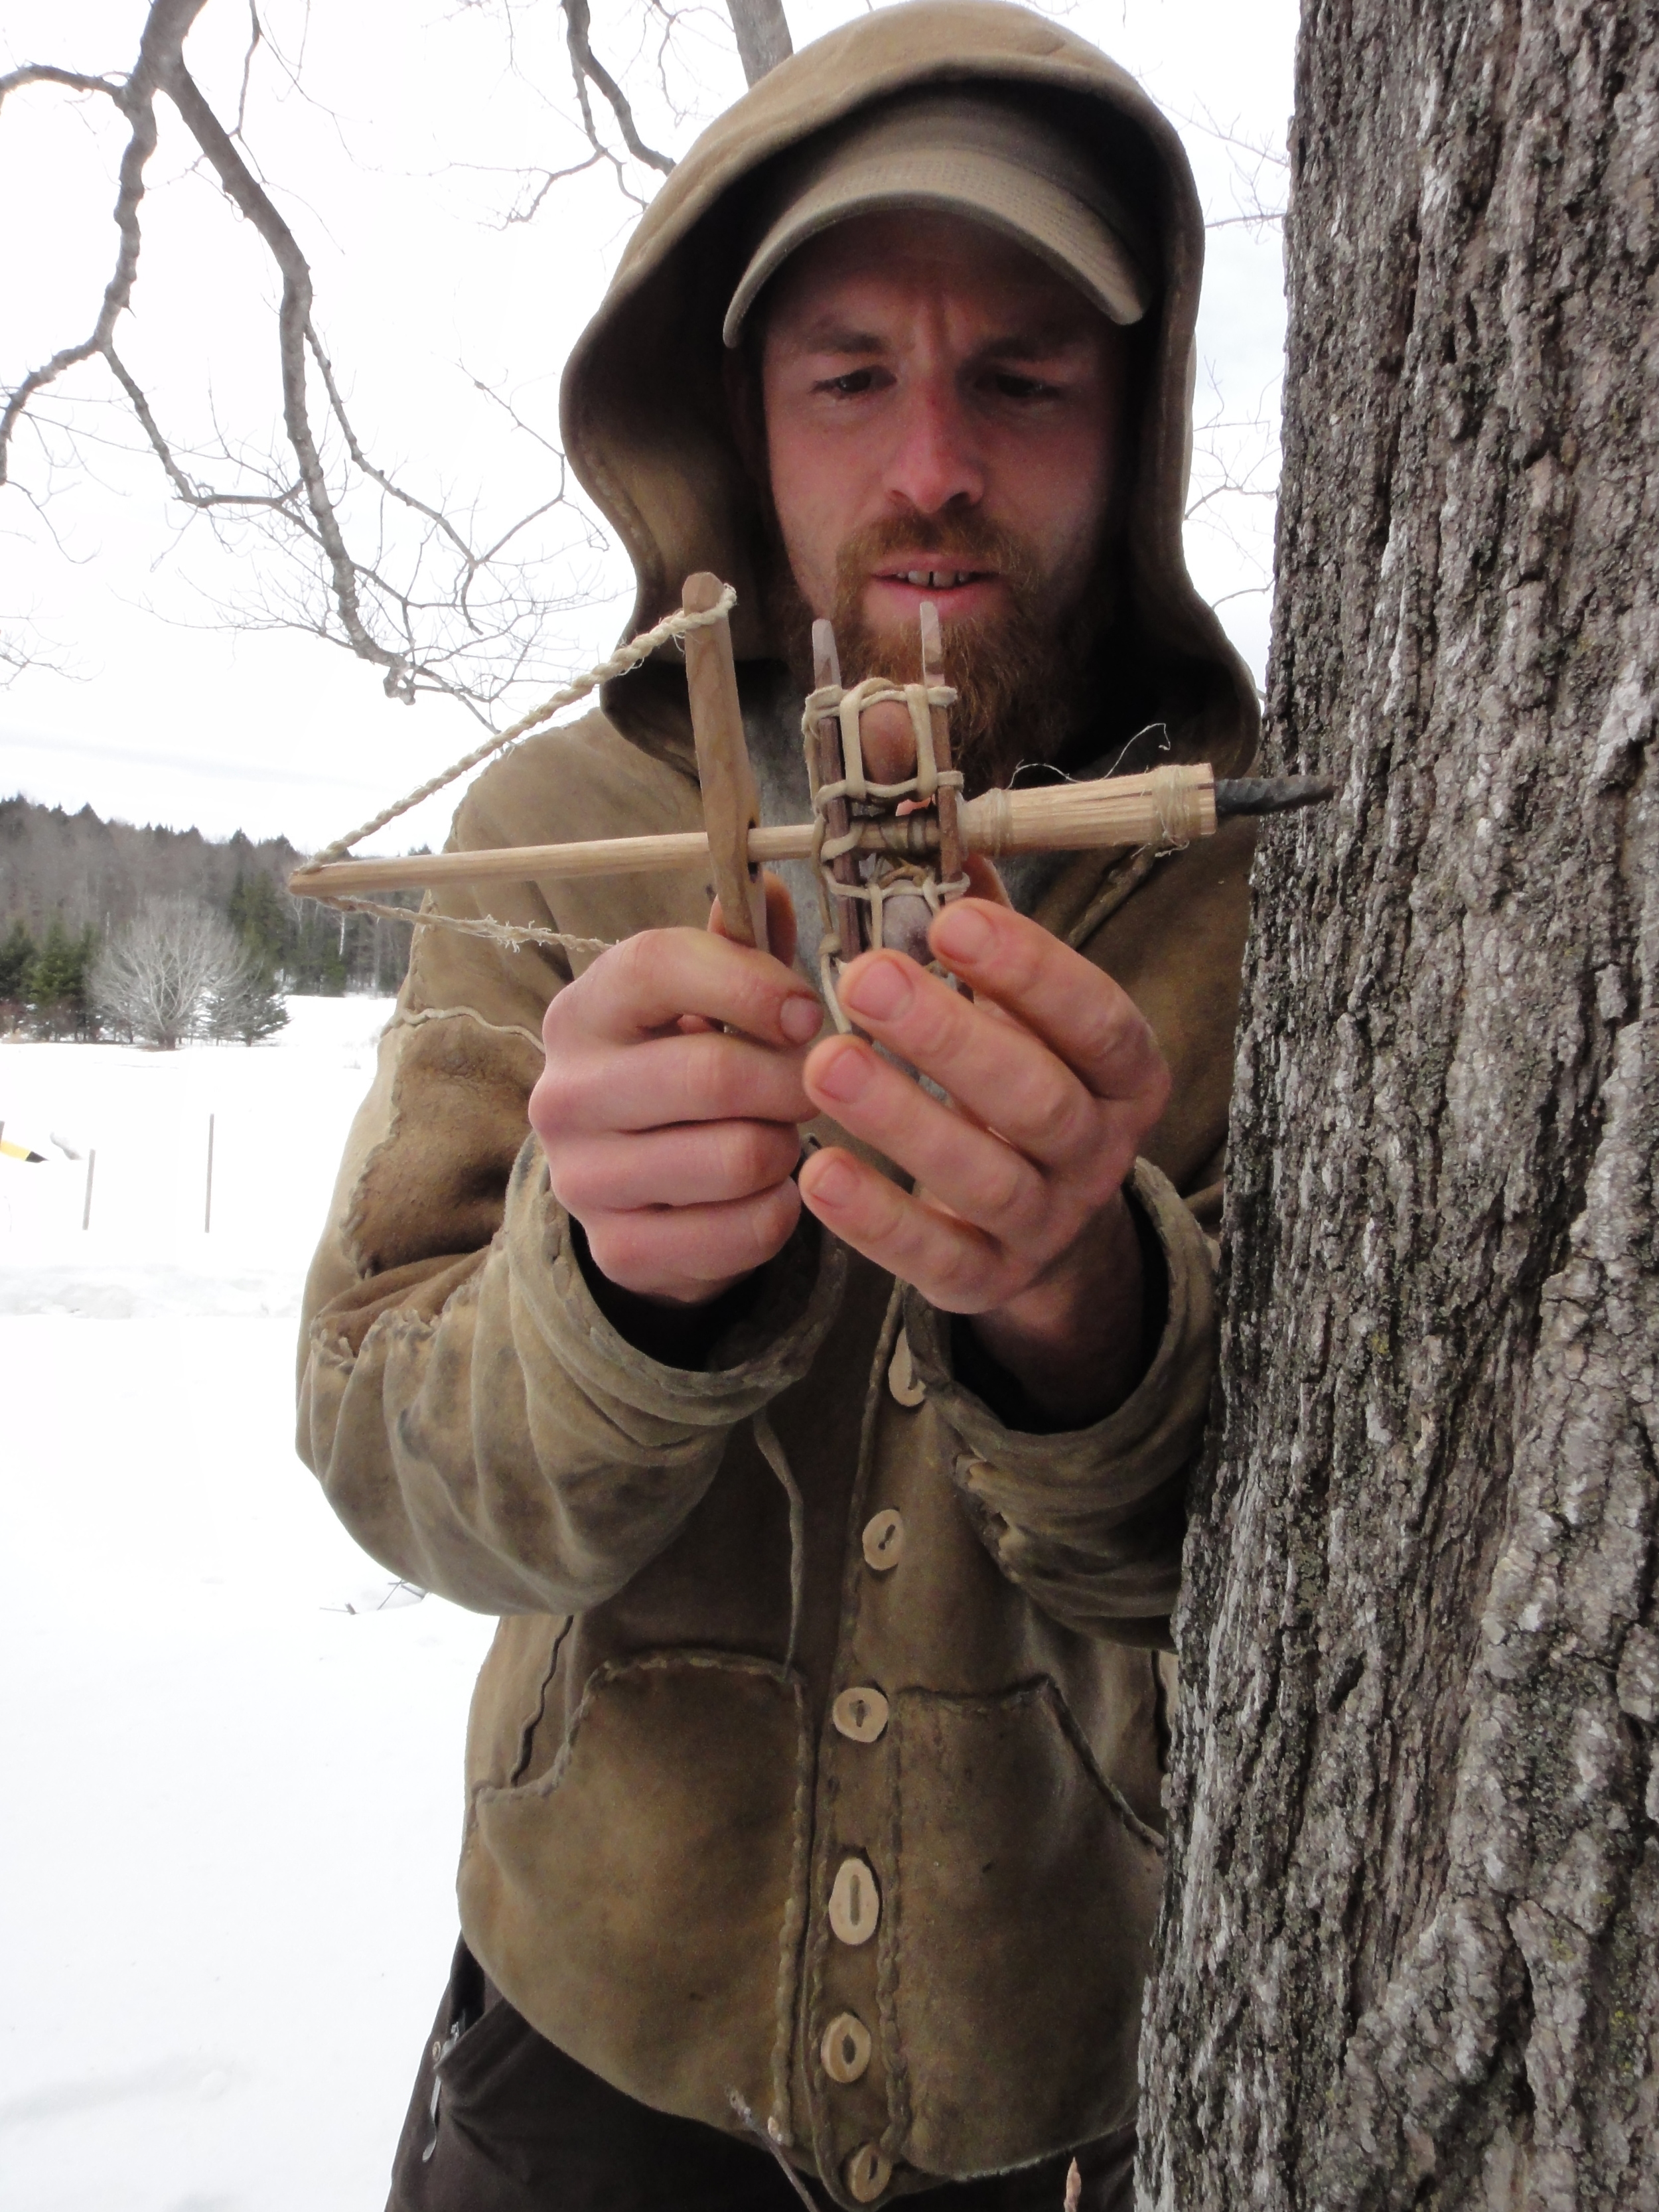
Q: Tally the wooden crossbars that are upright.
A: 3